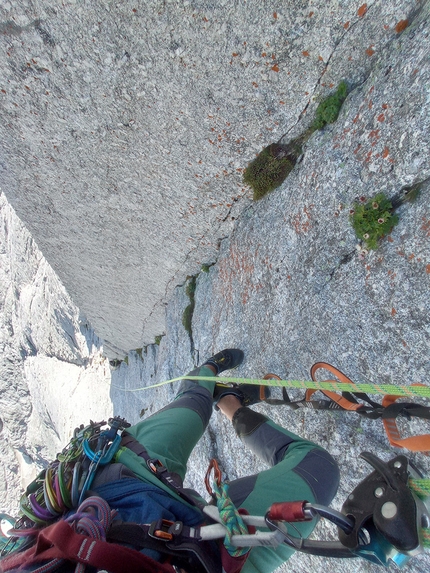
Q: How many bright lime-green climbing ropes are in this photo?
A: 1